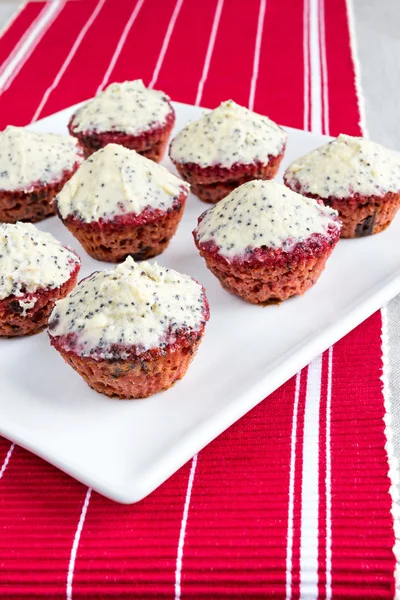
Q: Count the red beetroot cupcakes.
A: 8